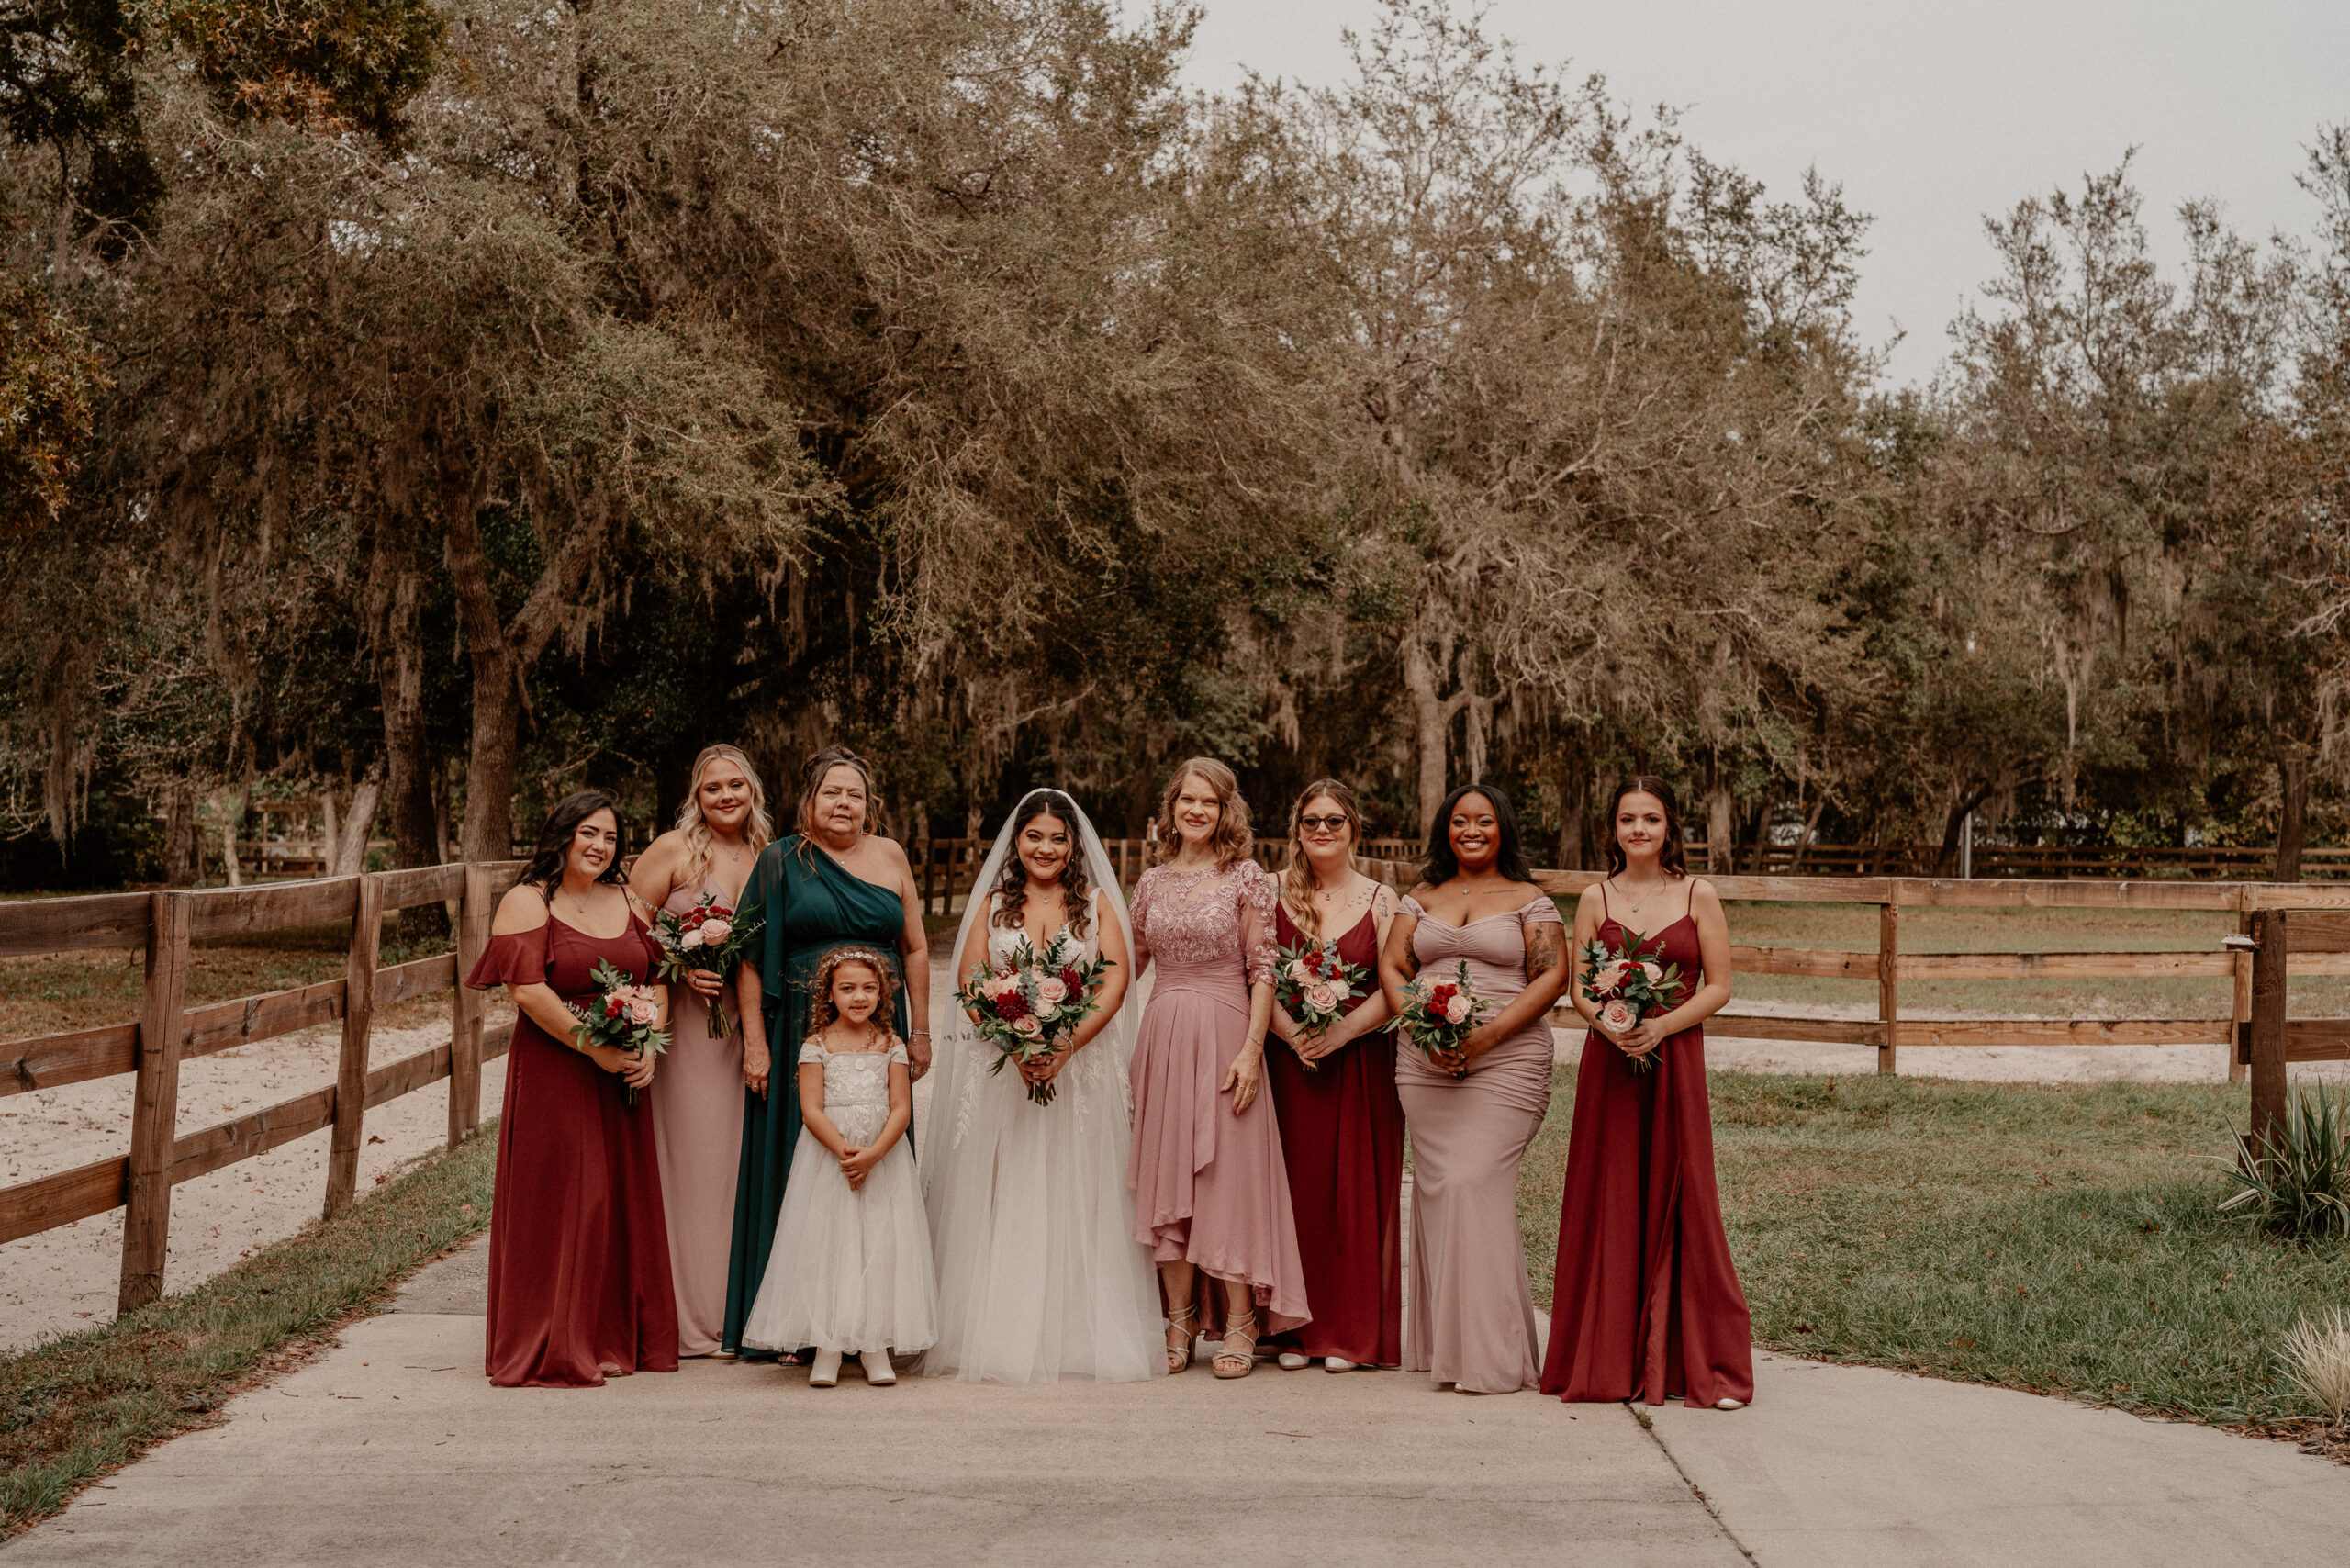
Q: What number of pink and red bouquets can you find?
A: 6